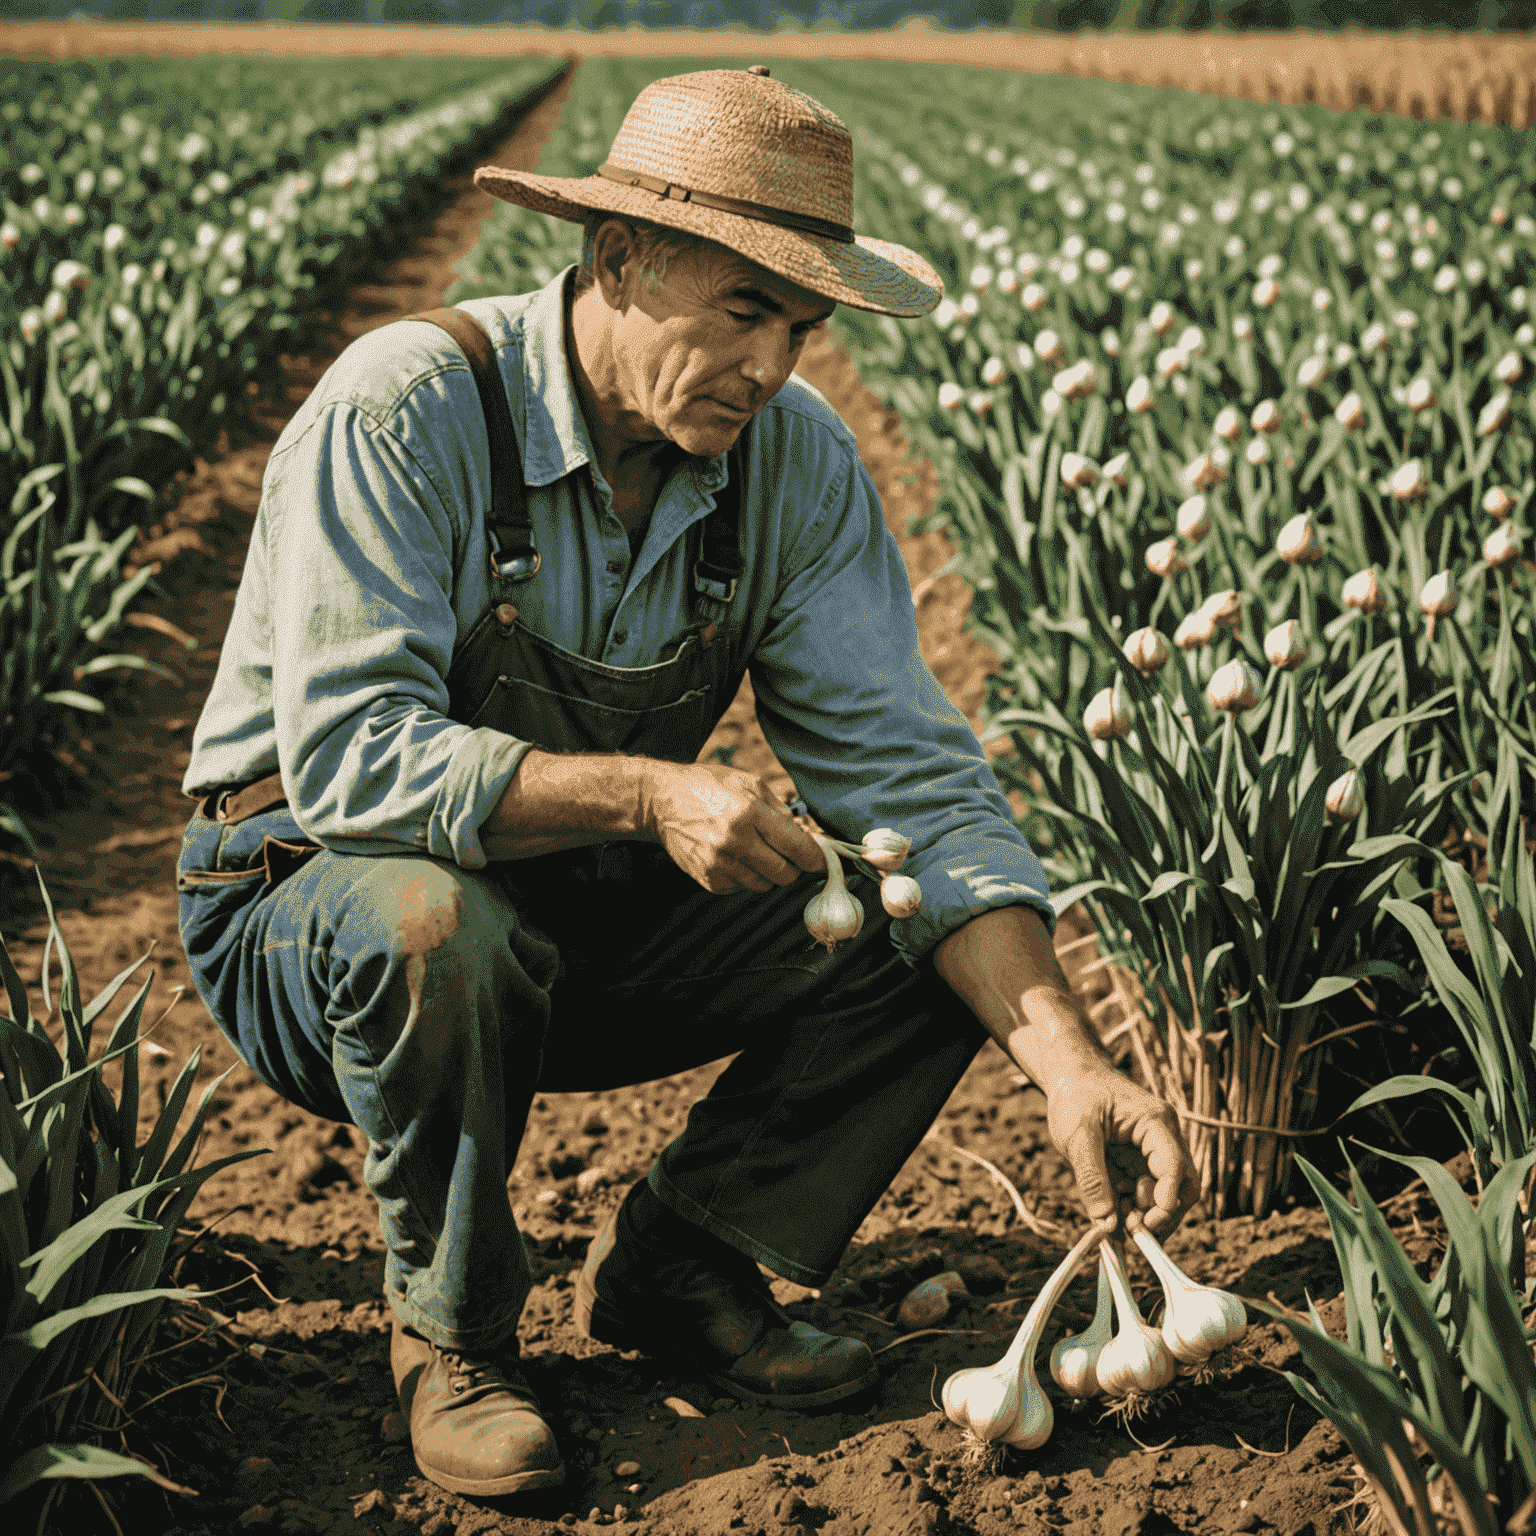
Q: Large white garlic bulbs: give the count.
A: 4